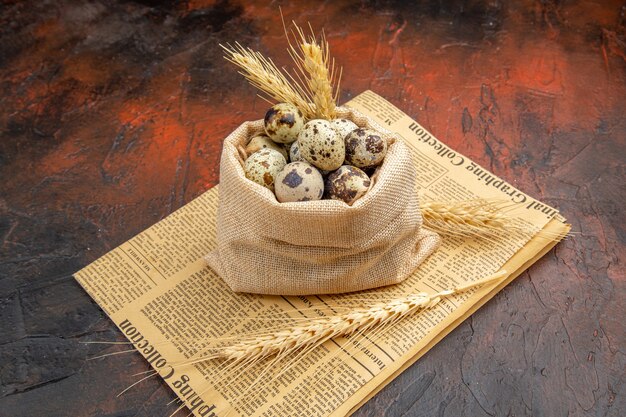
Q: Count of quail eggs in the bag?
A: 9